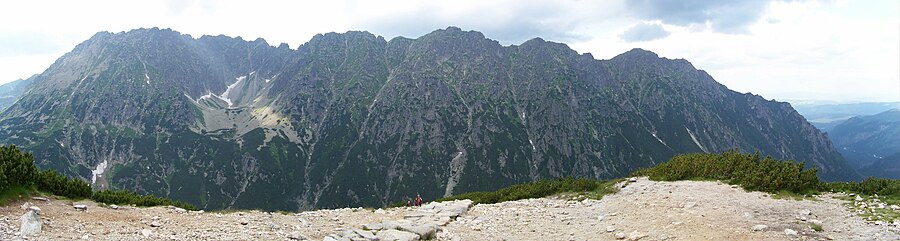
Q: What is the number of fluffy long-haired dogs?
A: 0